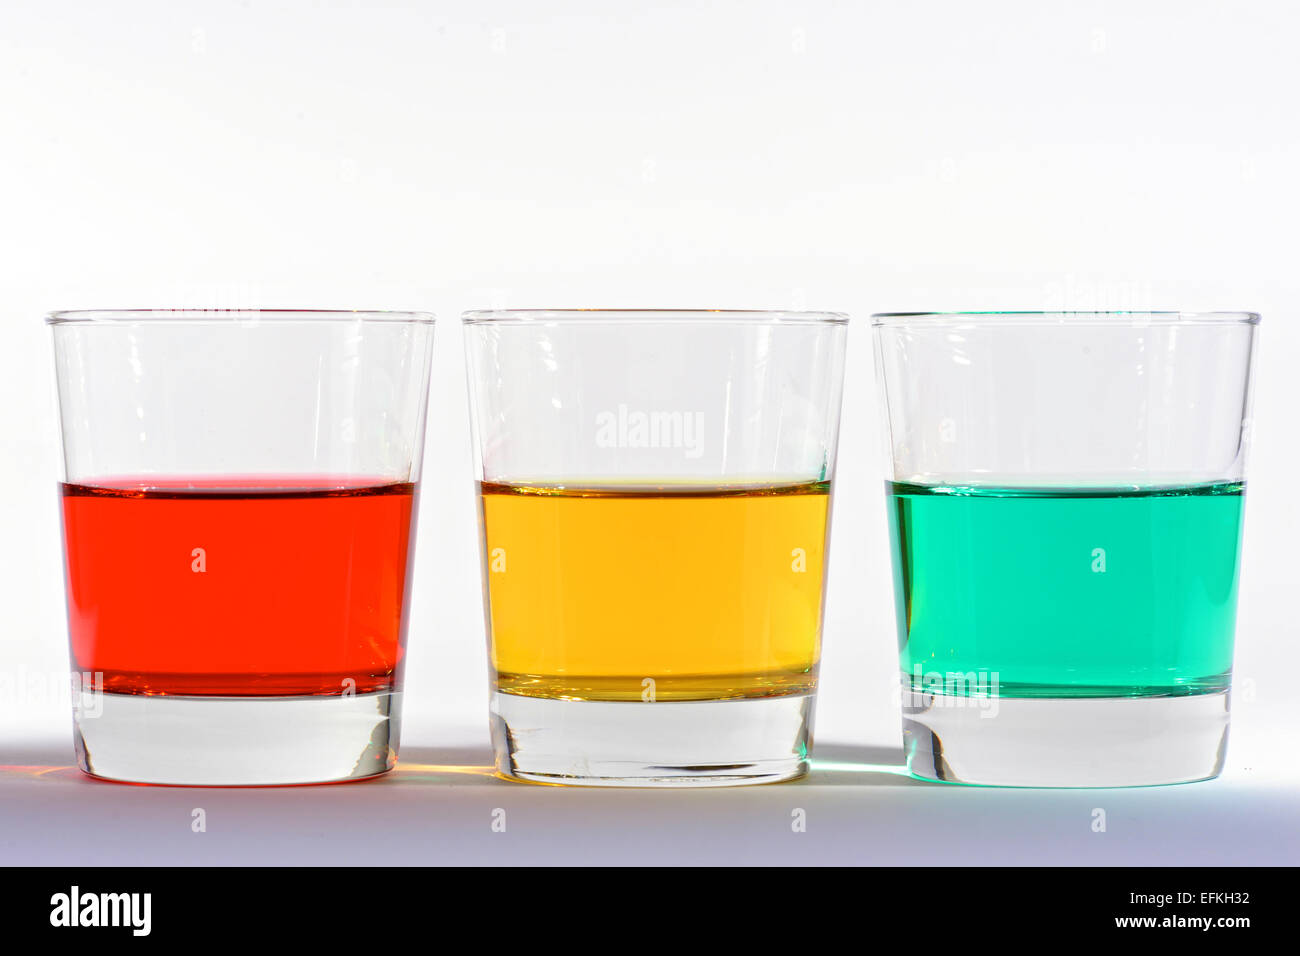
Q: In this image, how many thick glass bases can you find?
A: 3